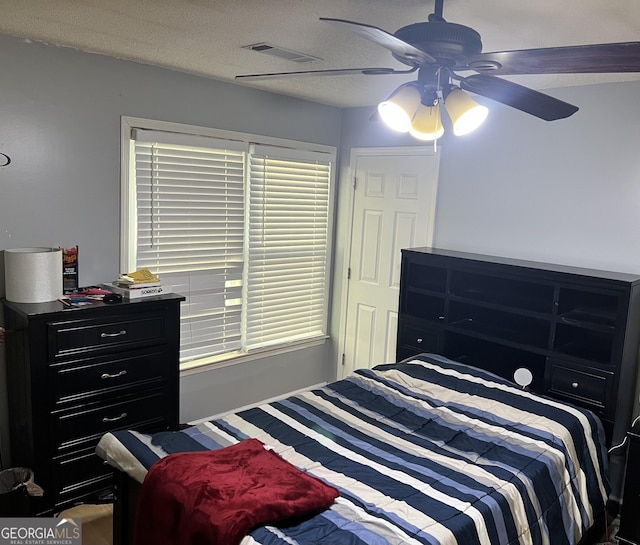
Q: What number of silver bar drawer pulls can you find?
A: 3